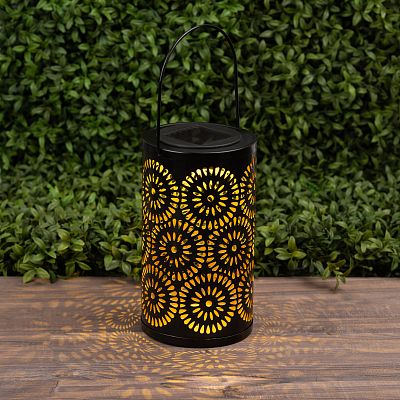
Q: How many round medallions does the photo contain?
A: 8